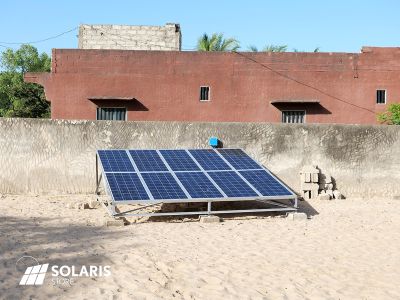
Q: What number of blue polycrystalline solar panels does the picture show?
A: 10